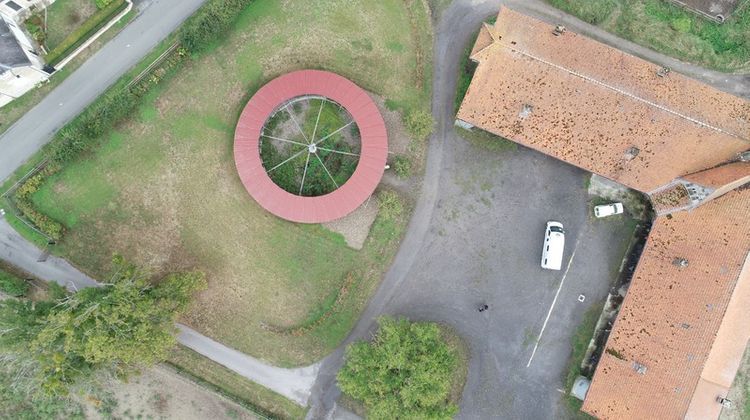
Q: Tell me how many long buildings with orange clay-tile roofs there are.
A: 2